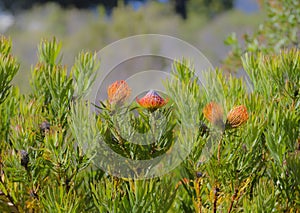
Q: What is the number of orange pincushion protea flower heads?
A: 4